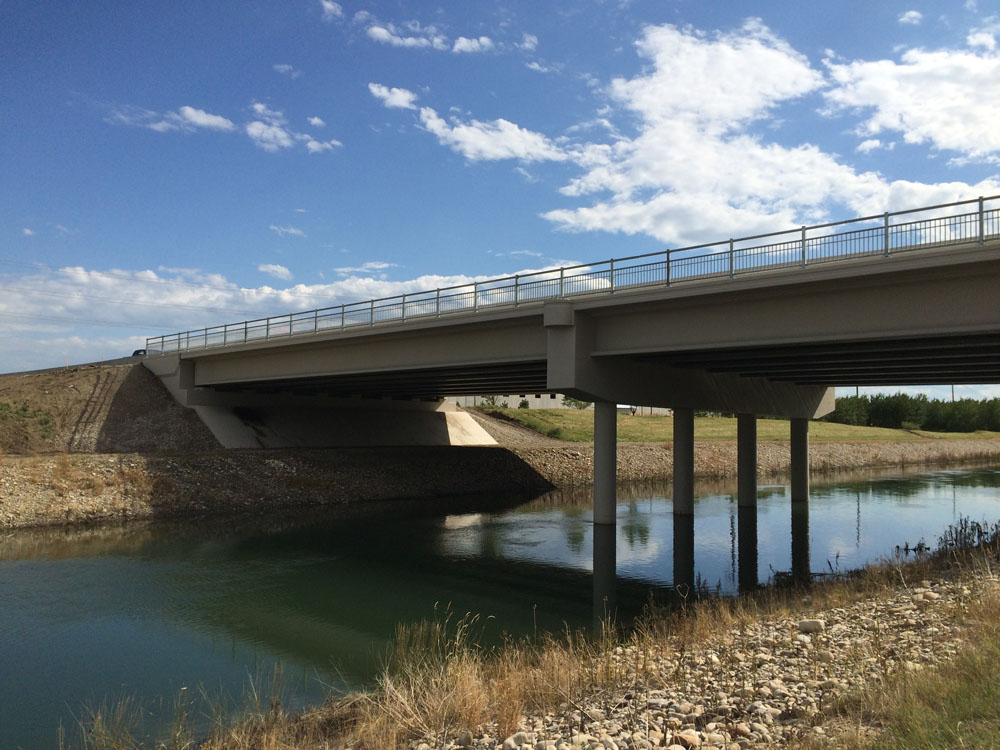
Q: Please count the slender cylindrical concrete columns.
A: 4